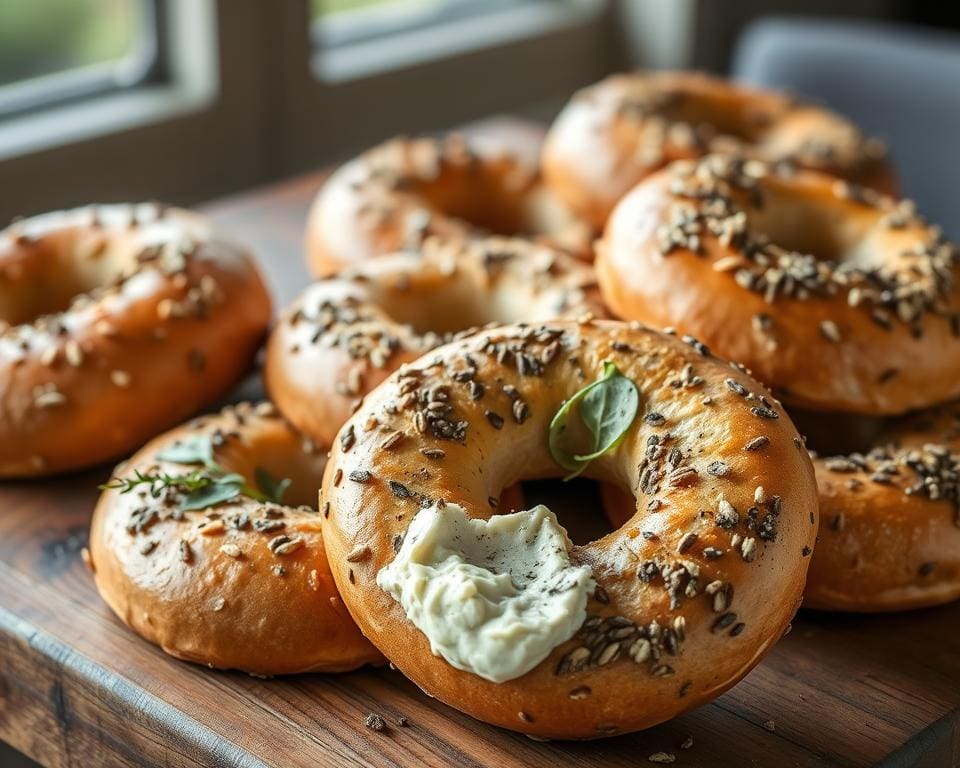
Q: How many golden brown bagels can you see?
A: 8